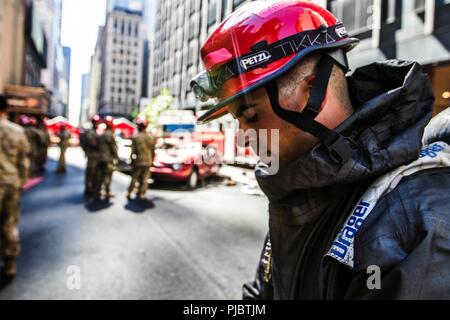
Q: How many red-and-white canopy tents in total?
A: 2